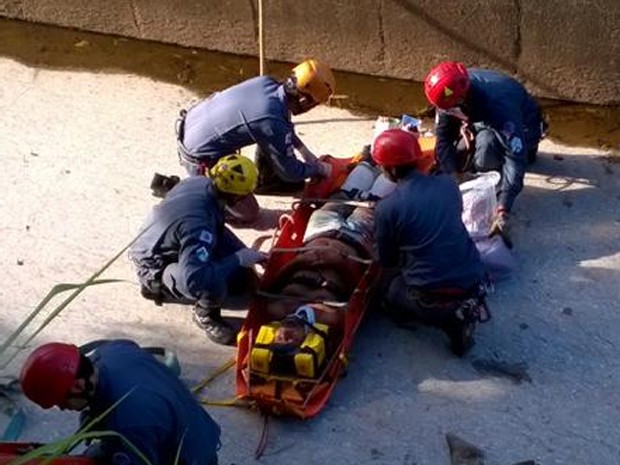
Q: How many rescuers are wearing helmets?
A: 5